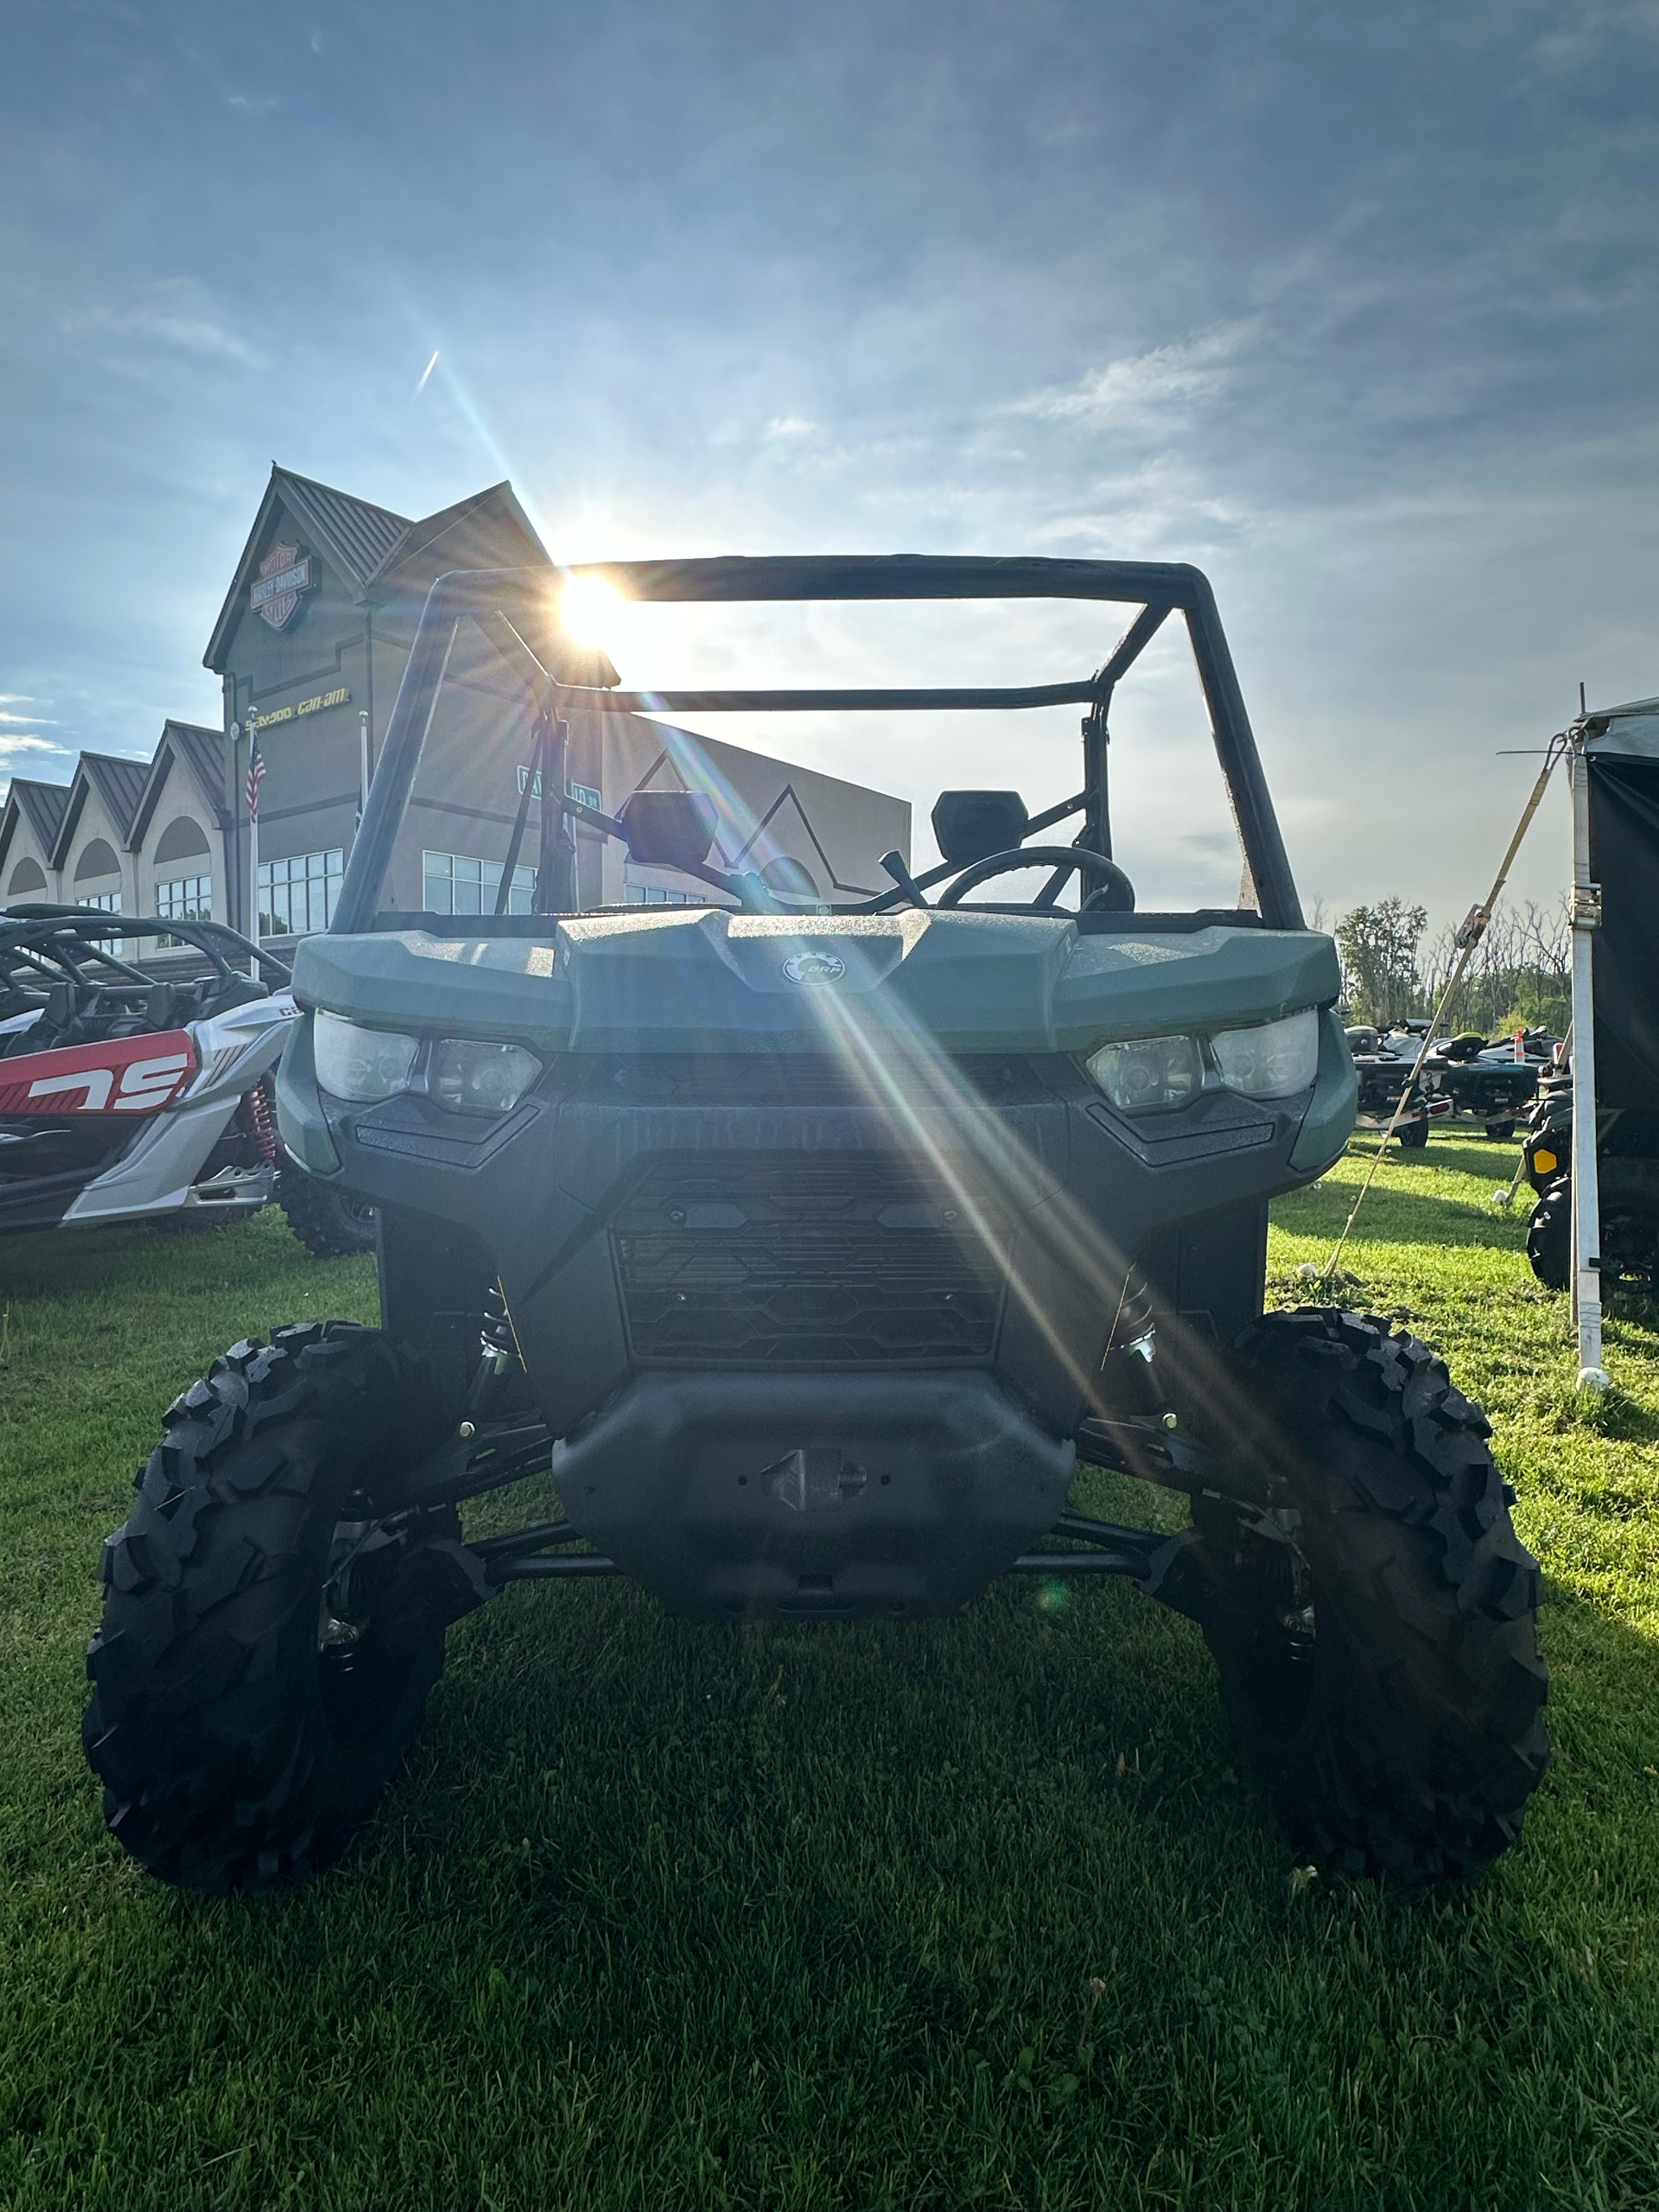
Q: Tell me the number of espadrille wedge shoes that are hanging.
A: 0